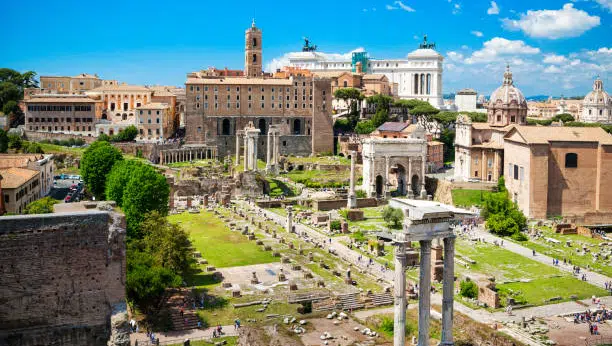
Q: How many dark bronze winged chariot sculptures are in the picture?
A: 2